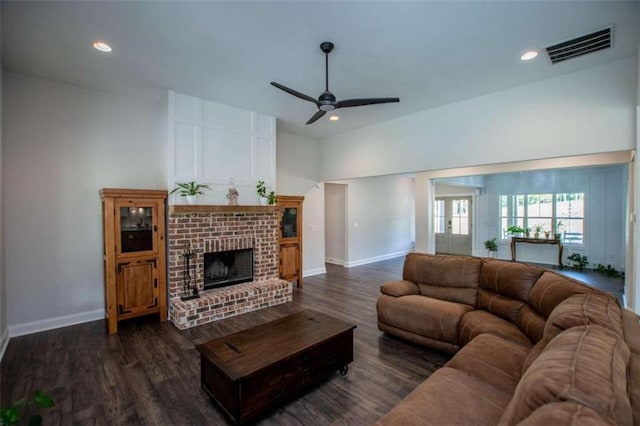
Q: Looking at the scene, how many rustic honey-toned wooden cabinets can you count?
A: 2